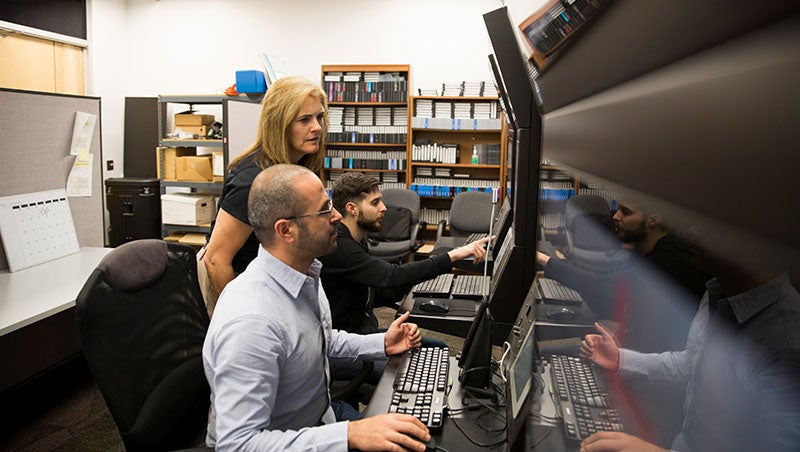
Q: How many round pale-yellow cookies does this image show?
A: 0